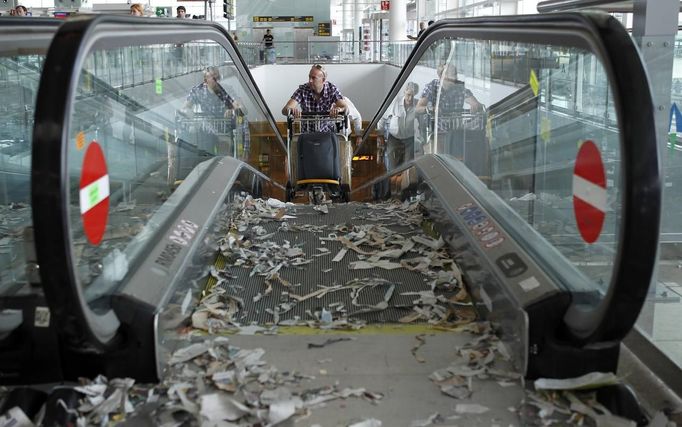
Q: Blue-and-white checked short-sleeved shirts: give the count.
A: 1